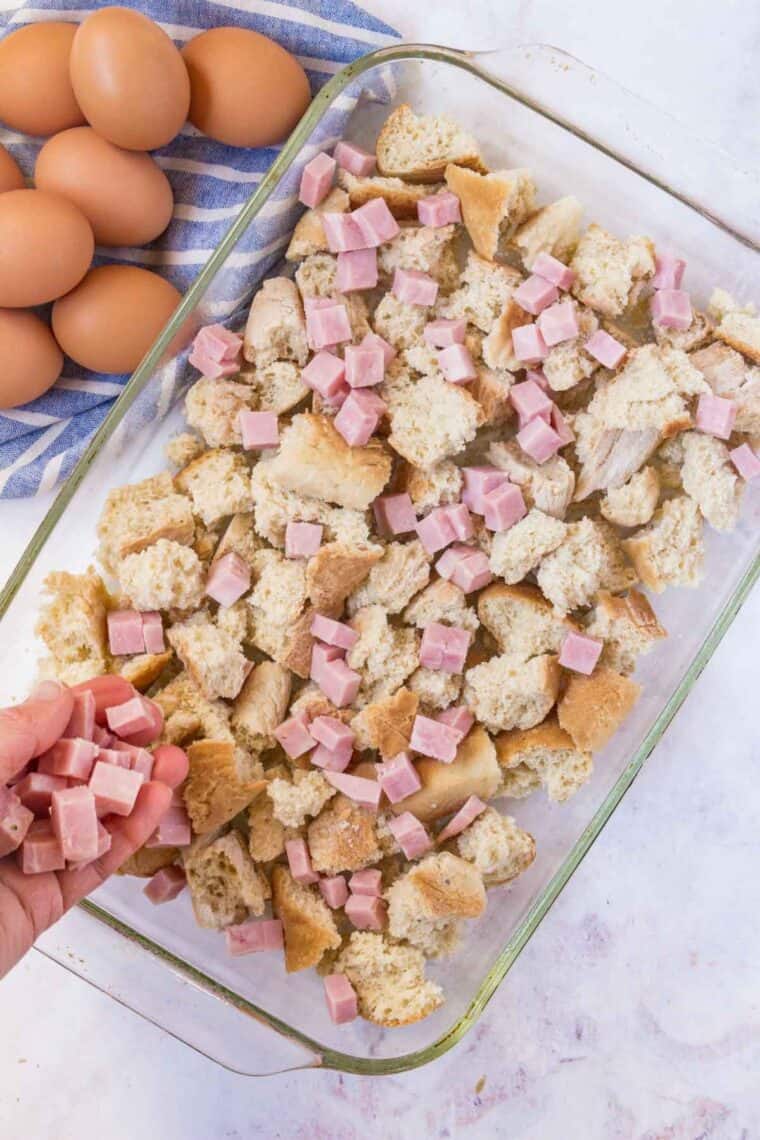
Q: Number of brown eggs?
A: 8